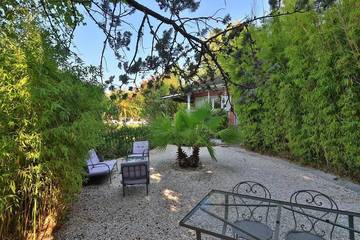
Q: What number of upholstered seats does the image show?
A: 3